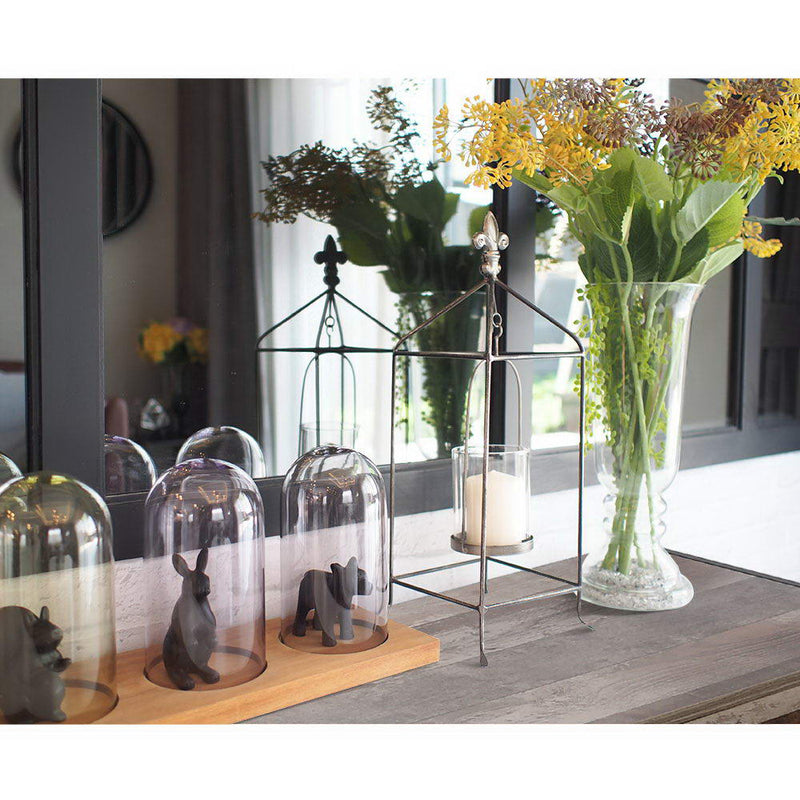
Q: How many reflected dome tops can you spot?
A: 3